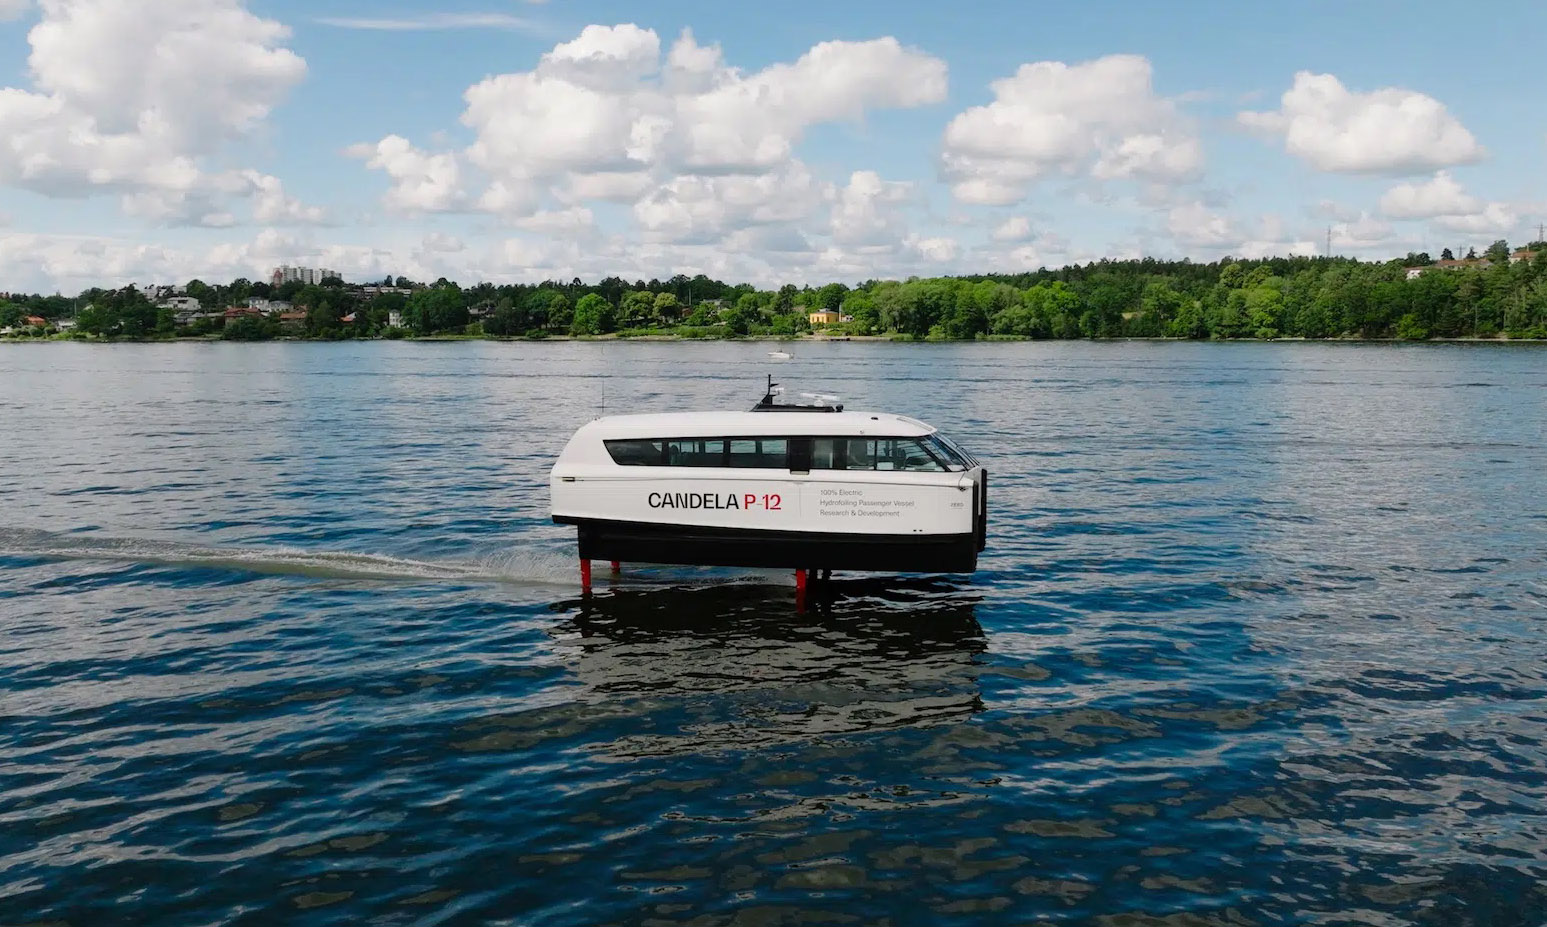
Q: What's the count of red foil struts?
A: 3